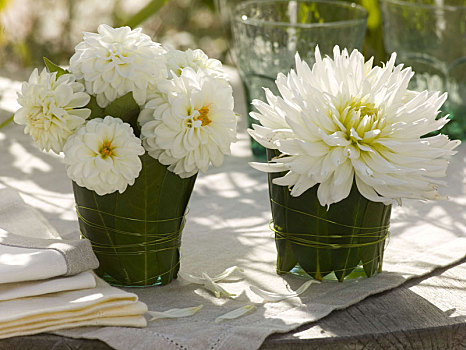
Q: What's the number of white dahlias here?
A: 6